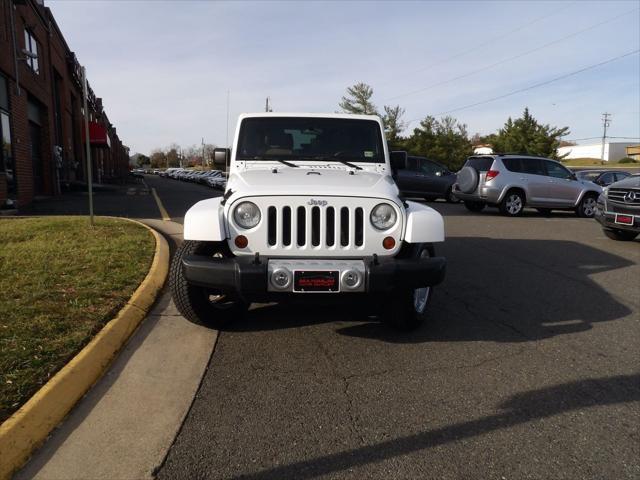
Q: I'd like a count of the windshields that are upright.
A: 1